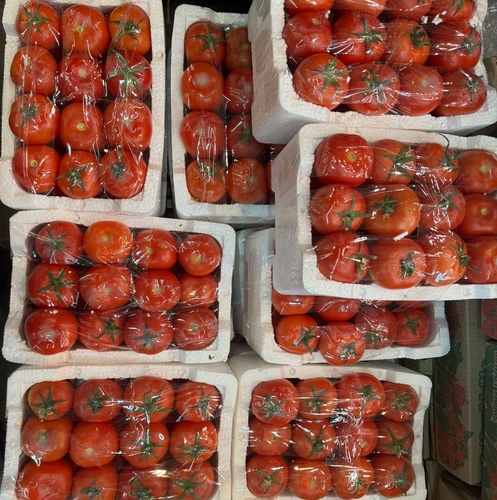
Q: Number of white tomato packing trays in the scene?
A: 8